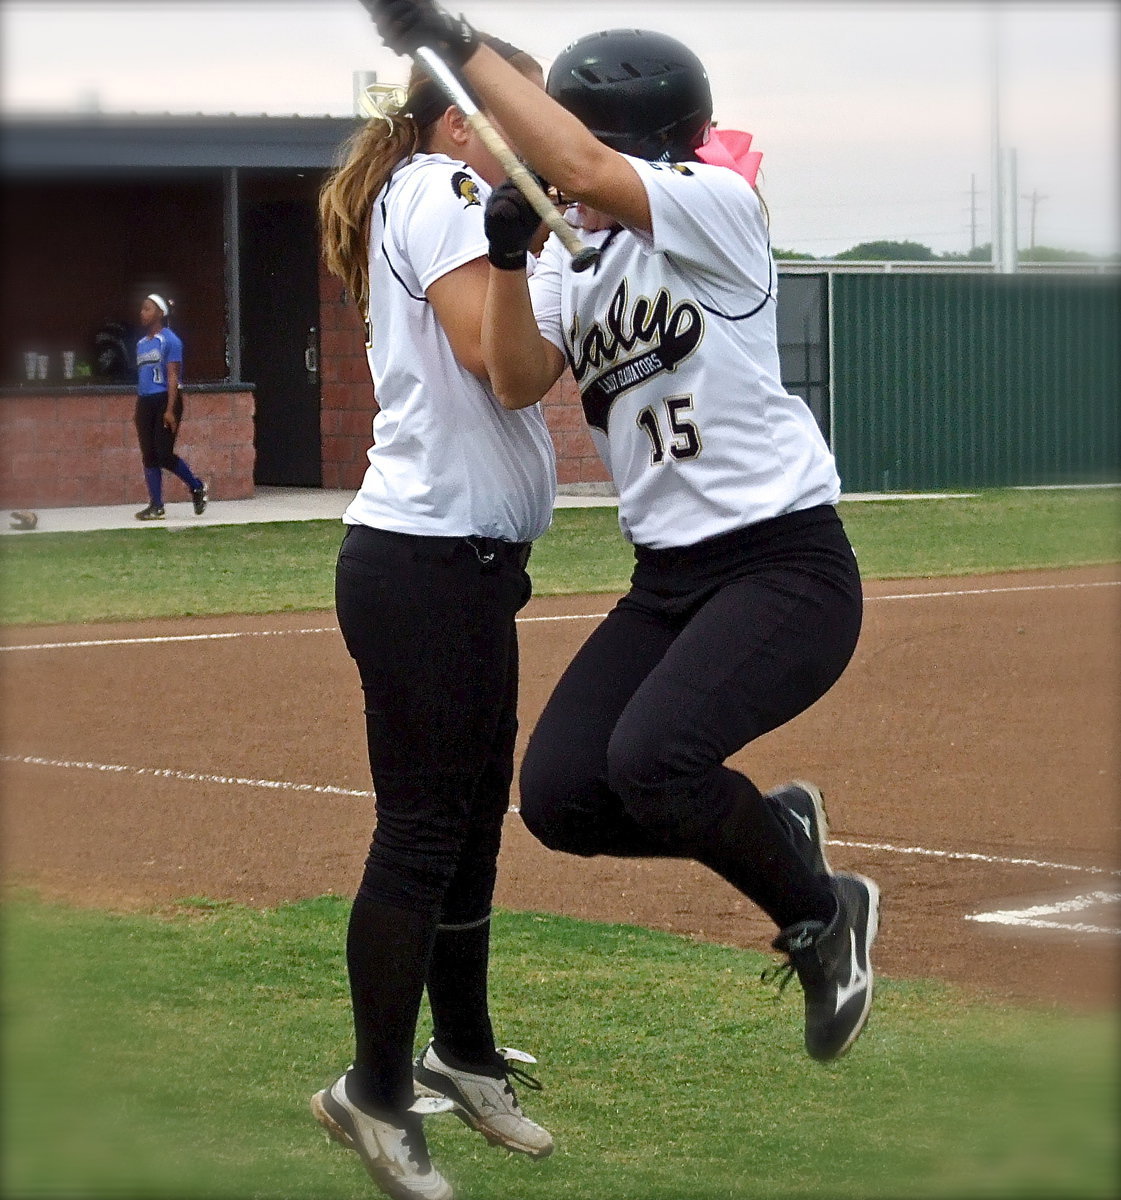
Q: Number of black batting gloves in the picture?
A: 2